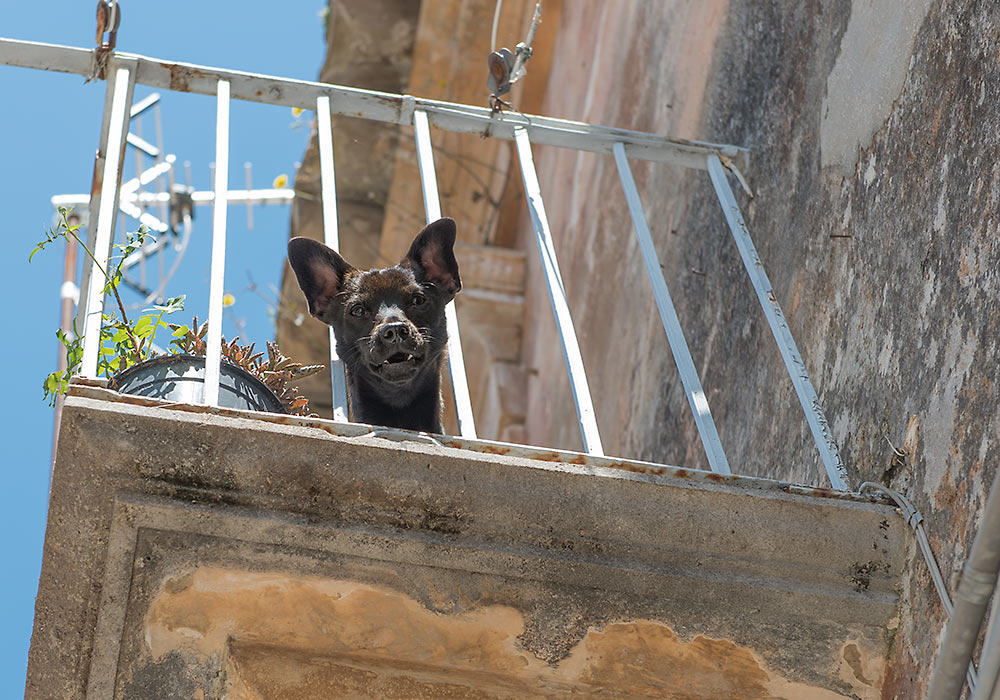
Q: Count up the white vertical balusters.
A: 7